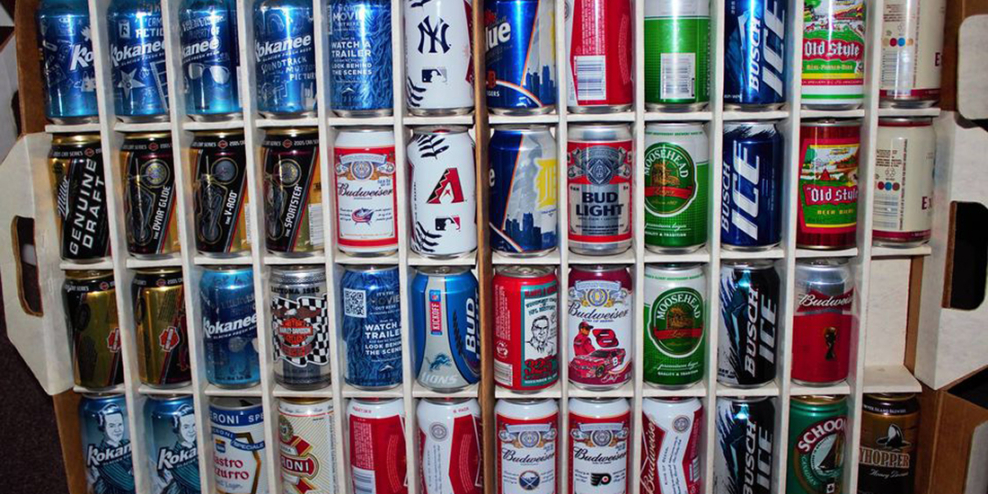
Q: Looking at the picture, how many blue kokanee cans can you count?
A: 7